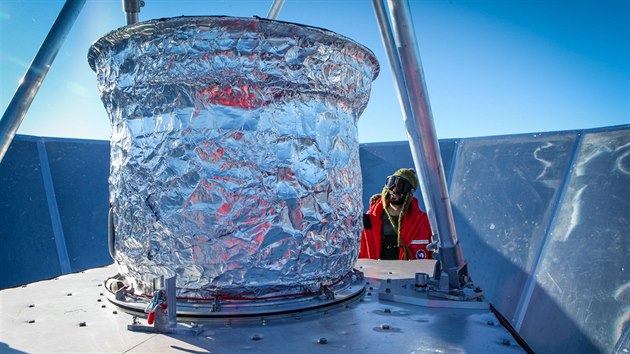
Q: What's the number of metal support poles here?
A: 5